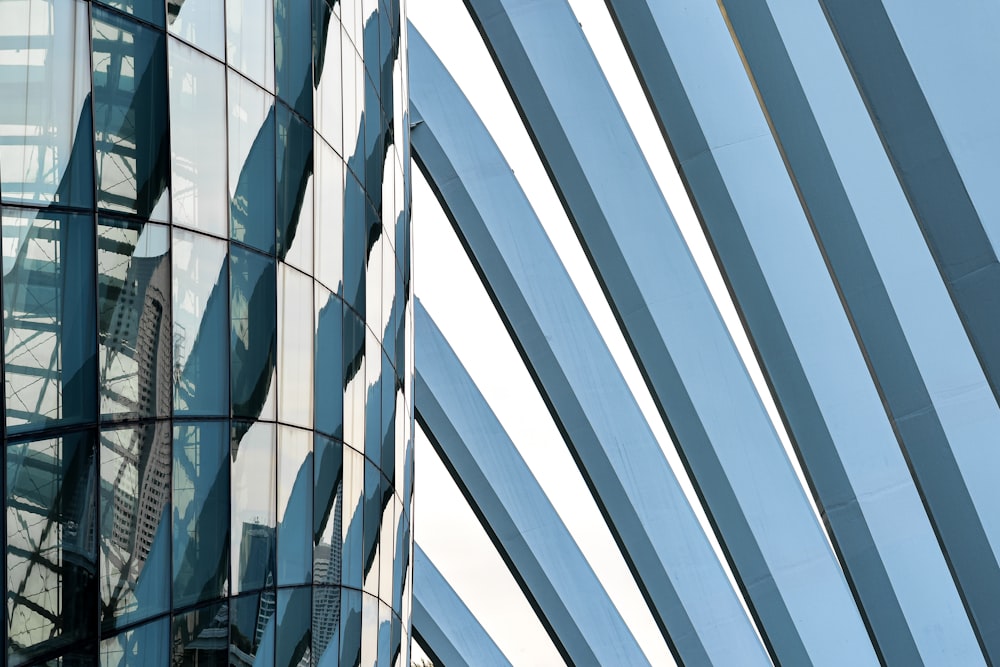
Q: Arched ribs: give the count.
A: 7